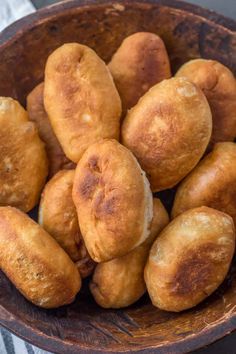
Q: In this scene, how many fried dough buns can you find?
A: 12